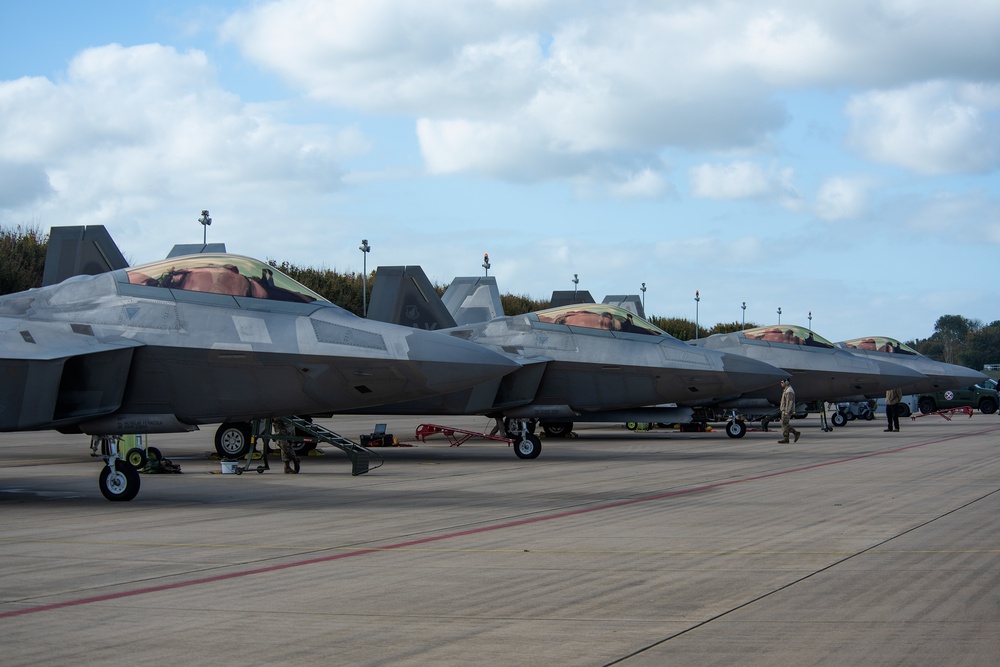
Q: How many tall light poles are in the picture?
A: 9